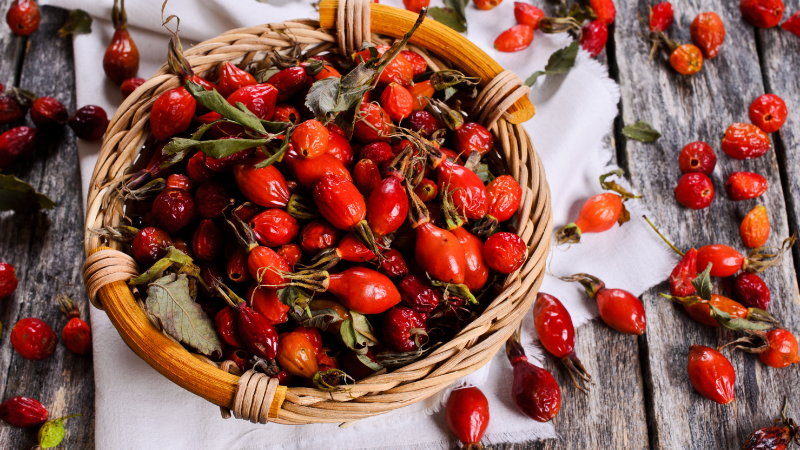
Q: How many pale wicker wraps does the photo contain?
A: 4